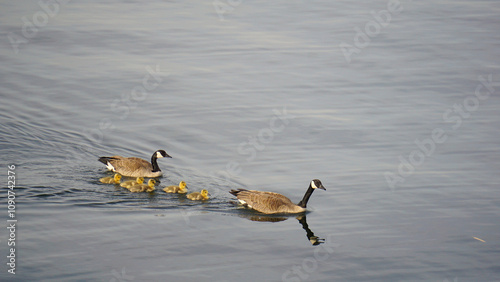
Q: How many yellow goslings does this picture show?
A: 5